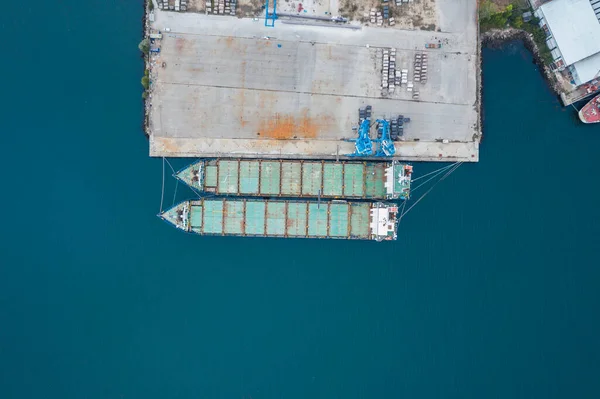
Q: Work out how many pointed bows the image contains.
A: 2